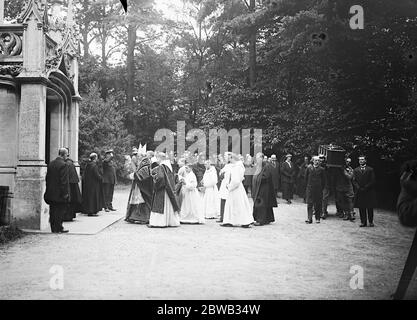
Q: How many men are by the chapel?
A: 4